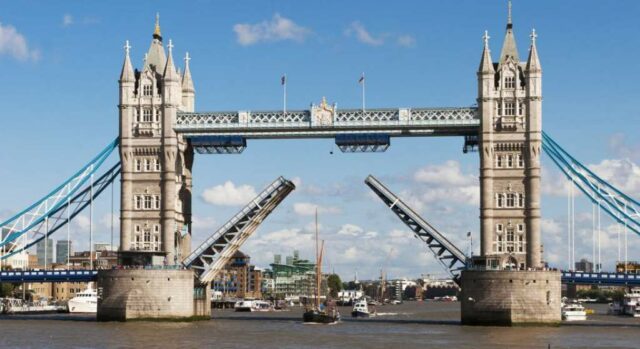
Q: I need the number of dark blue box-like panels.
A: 2